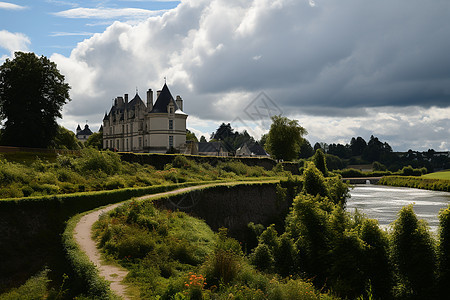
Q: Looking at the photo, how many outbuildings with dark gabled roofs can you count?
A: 2